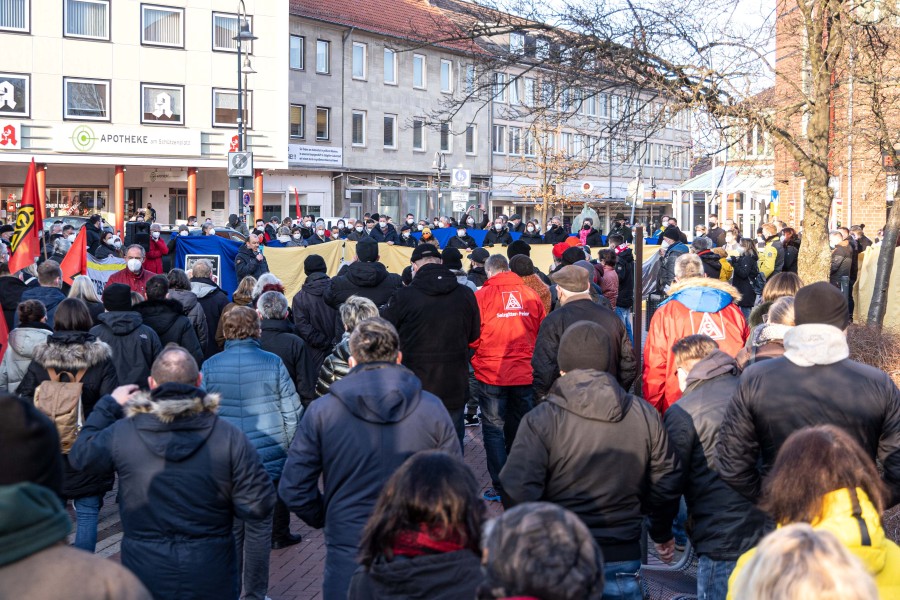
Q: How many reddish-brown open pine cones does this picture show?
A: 0